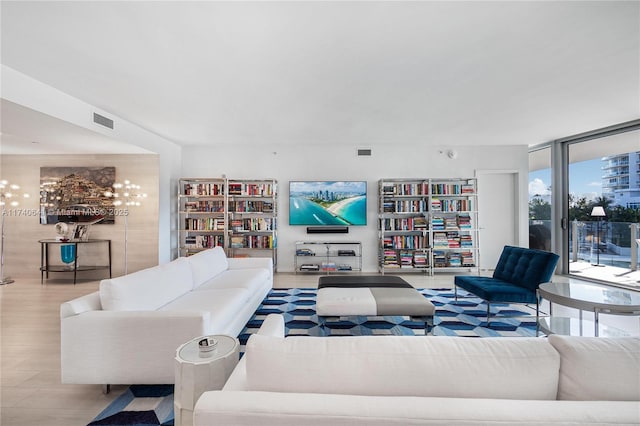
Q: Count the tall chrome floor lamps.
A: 2